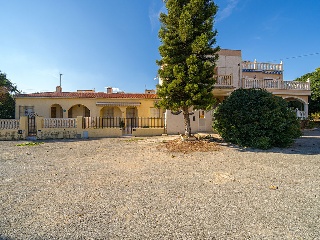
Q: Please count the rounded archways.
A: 5